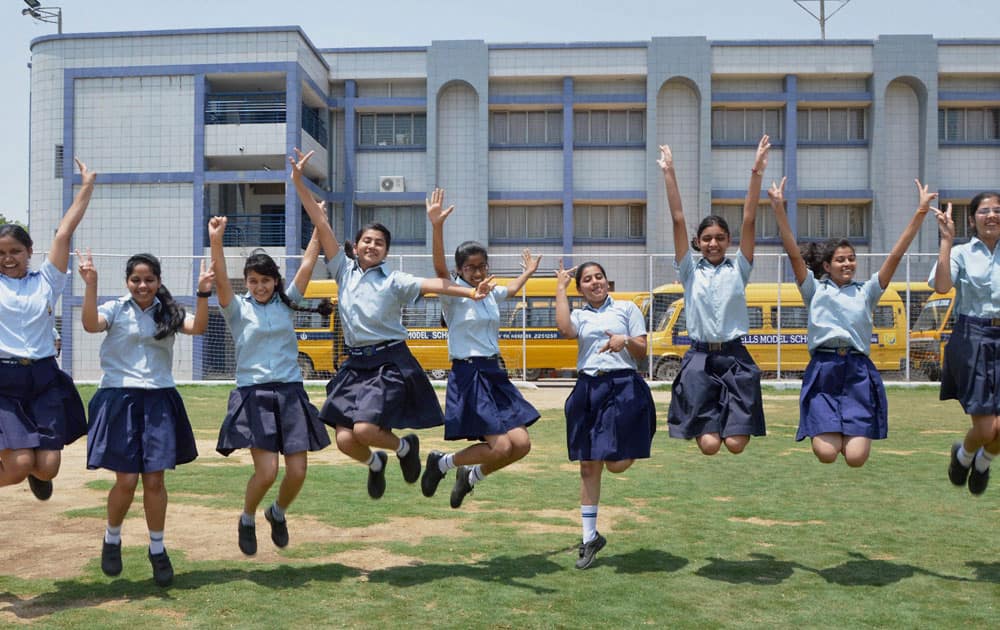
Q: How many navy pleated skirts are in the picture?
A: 9